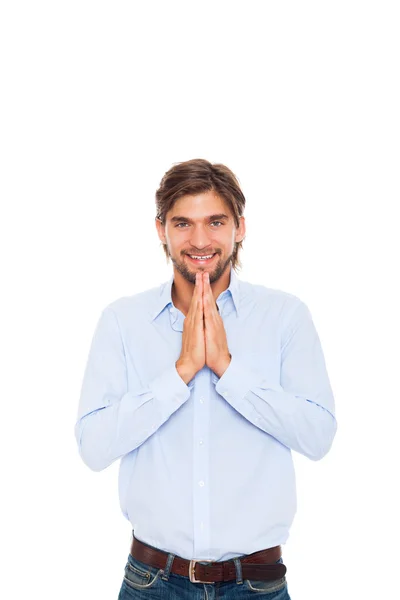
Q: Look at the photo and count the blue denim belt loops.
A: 2